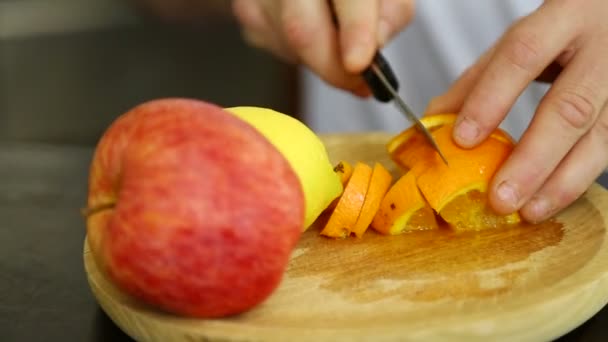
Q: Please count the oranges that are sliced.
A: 1